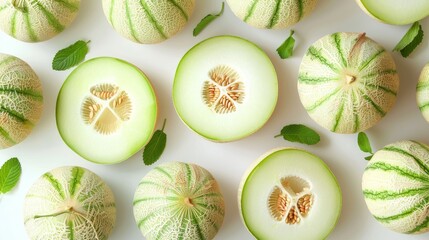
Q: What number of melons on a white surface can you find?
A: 13